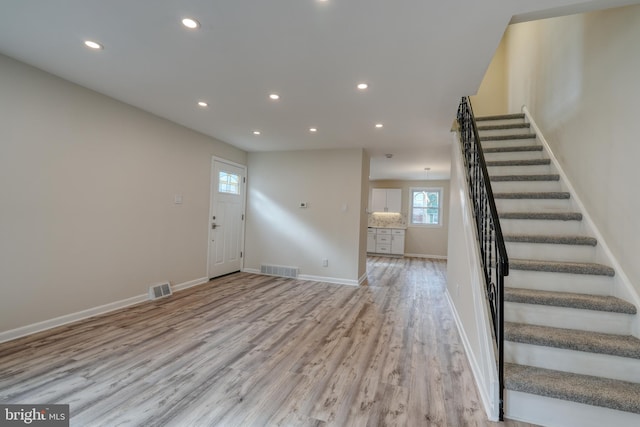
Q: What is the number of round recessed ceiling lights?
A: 9